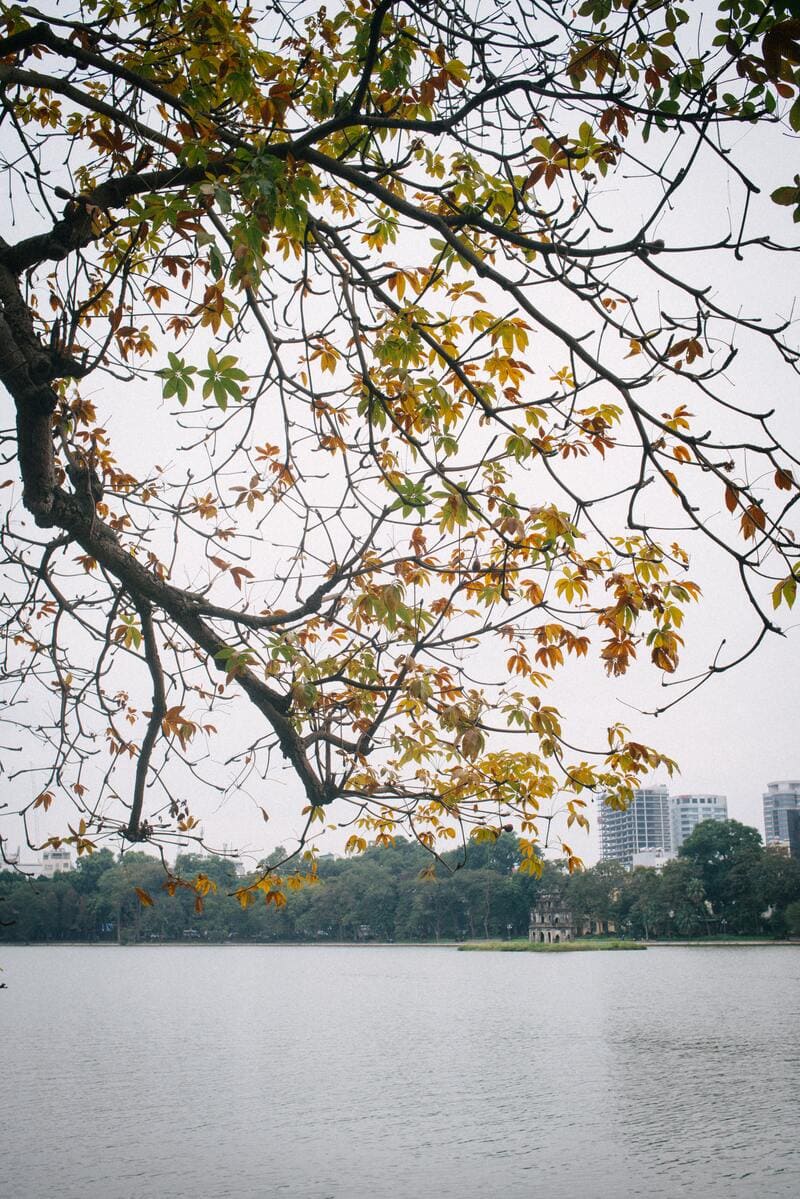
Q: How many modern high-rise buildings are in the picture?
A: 3